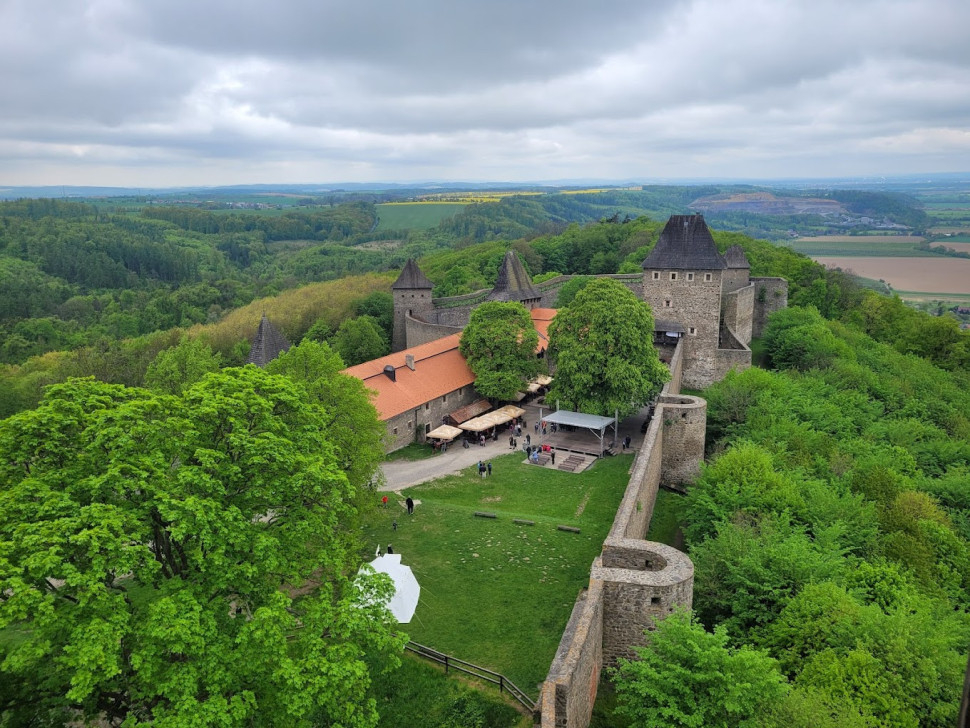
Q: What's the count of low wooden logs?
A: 3